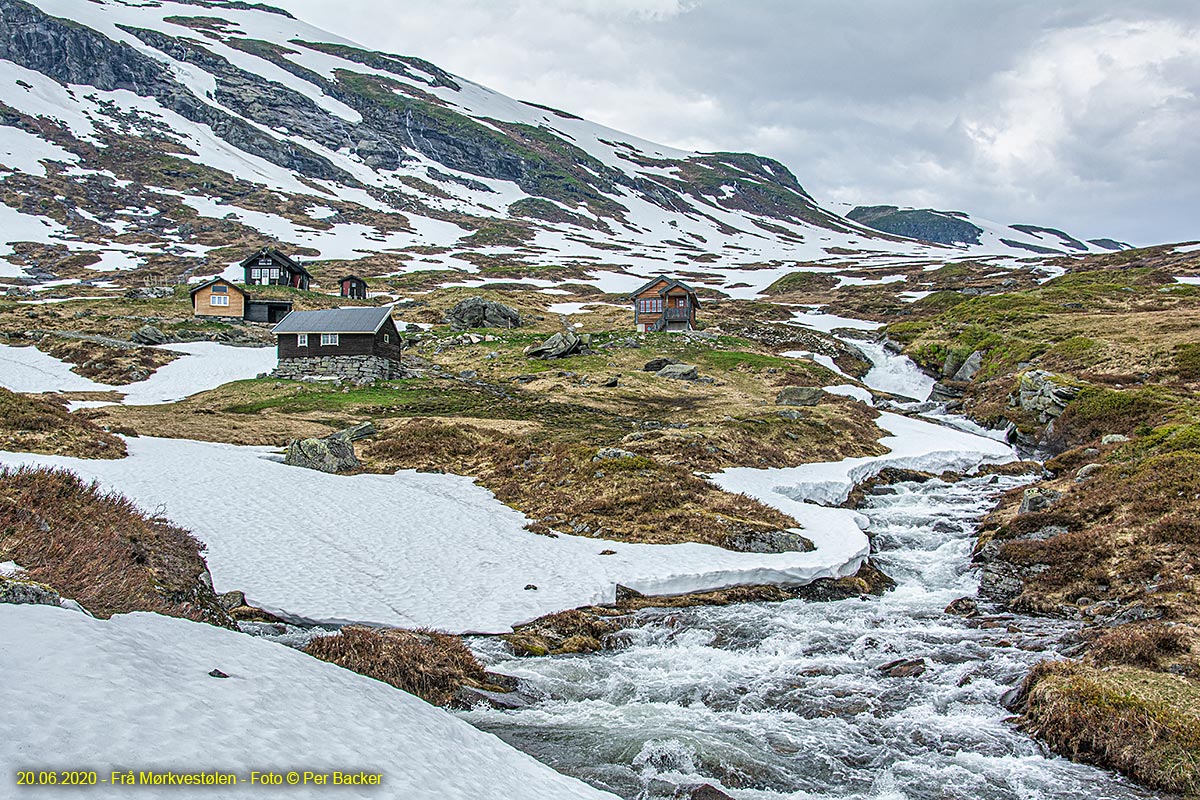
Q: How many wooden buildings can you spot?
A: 5